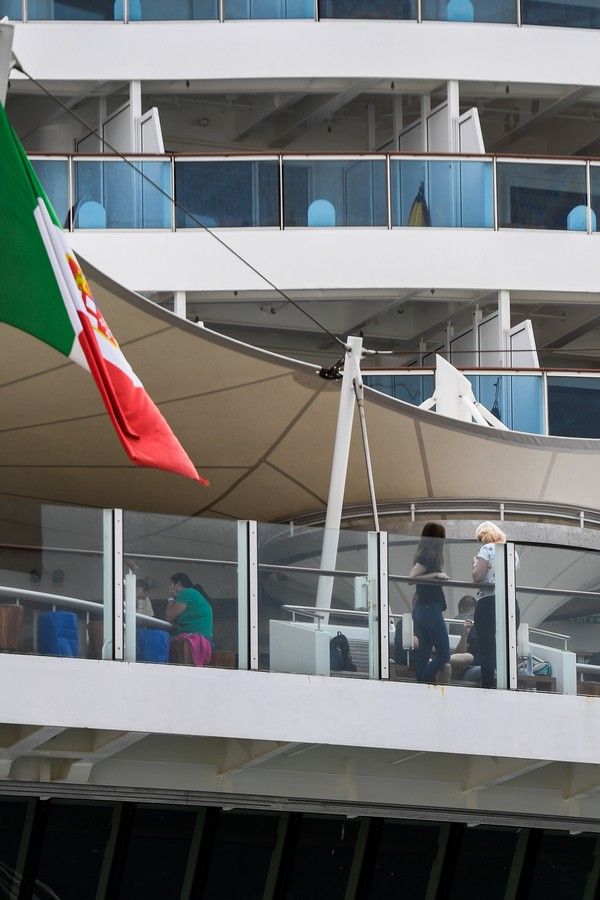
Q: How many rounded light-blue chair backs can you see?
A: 5